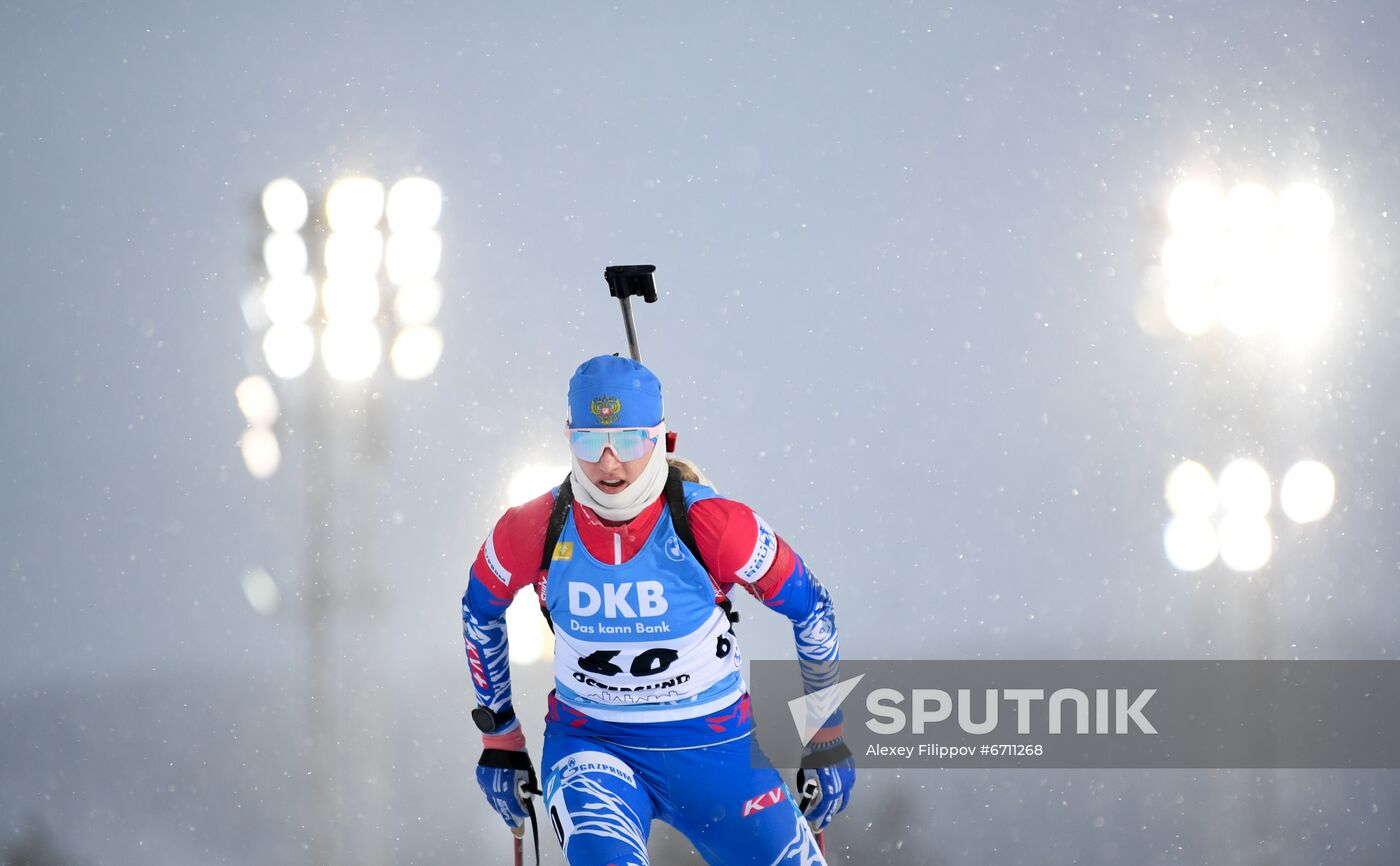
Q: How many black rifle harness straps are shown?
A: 2